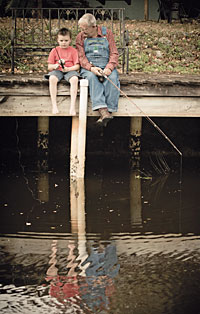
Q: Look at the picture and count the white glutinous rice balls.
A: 0